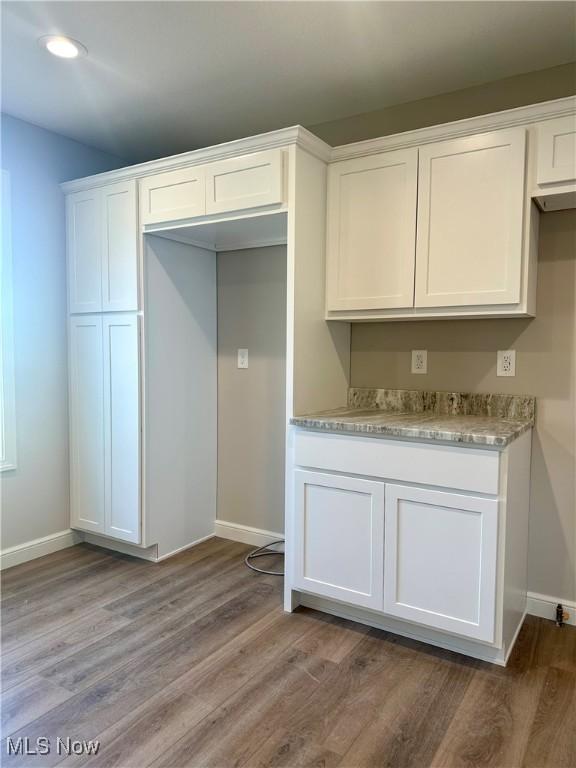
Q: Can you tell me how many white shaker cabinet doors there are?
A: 11